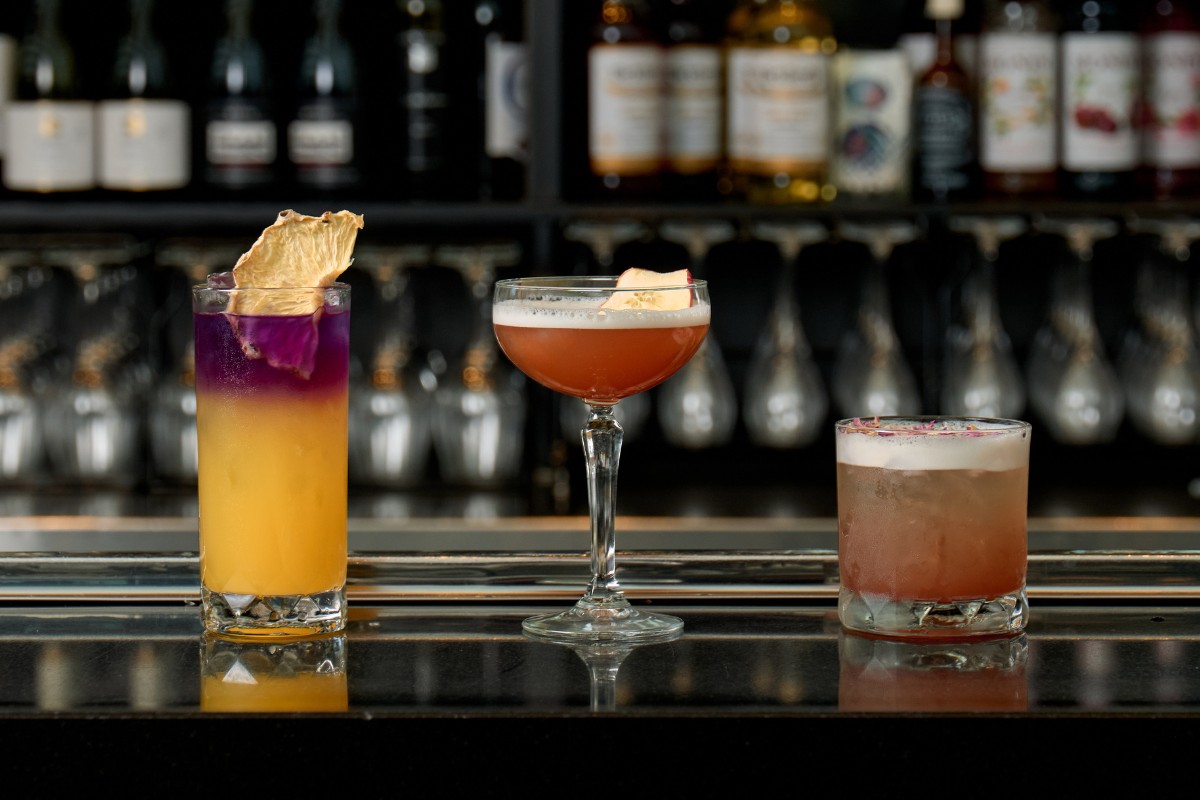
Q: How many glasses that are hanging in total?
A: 12